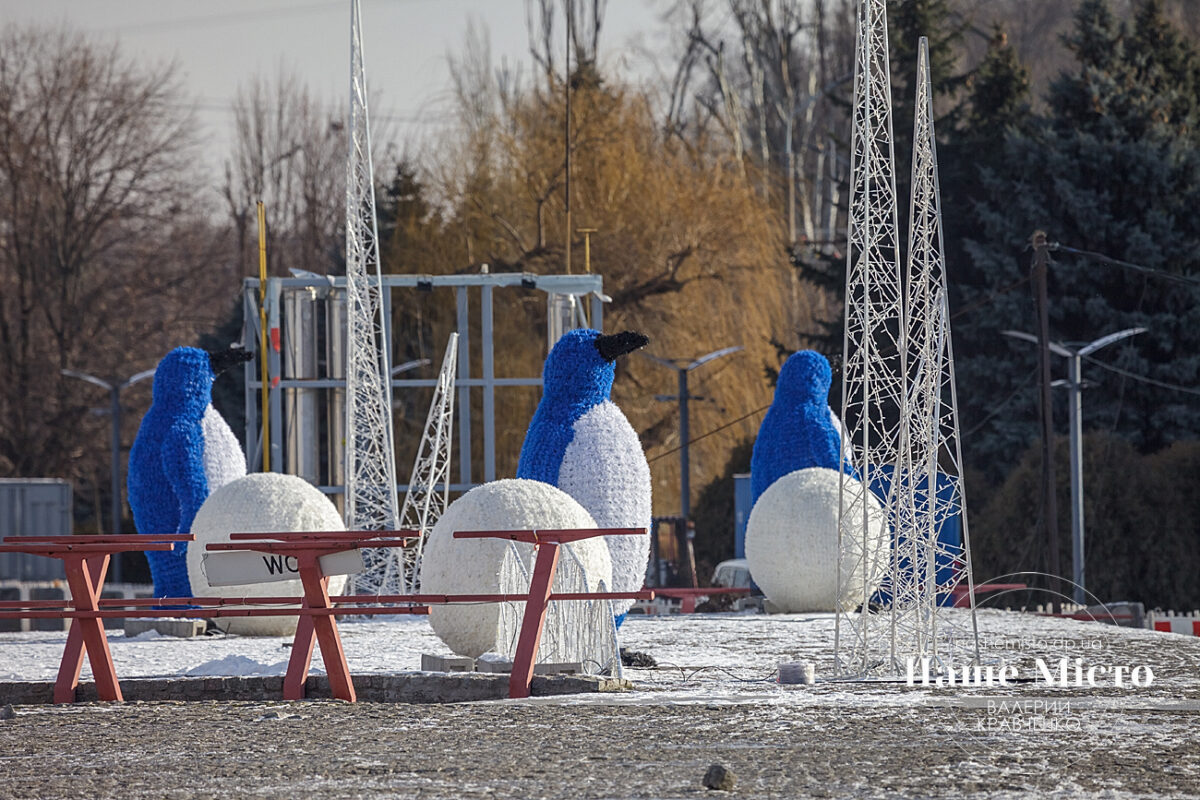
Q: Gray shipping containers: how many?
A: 1